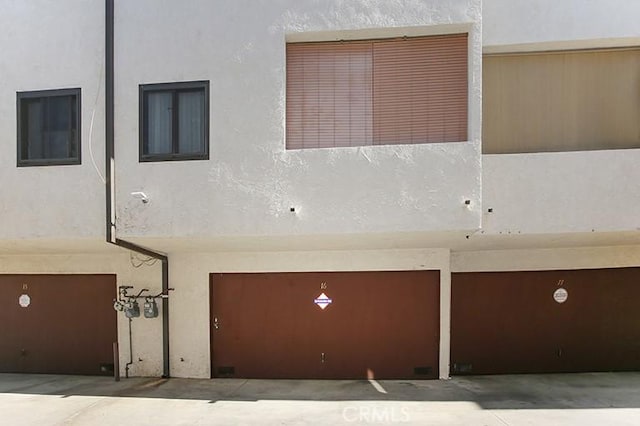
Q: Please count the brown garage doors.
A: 3